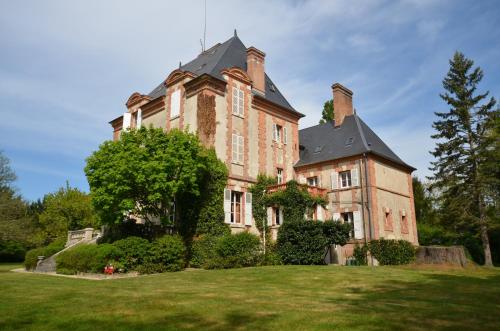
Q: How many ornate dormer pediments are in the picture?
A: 3